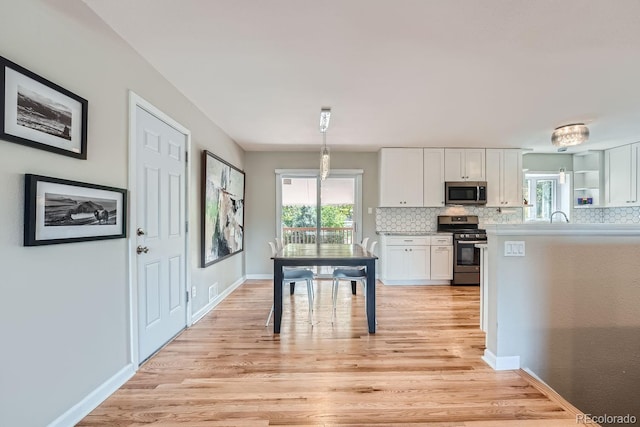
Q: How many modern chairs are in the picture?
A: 4